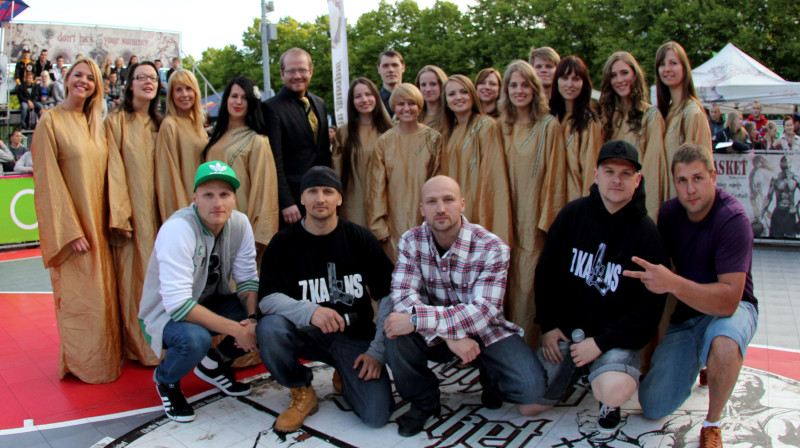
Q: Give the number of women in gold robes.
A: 13